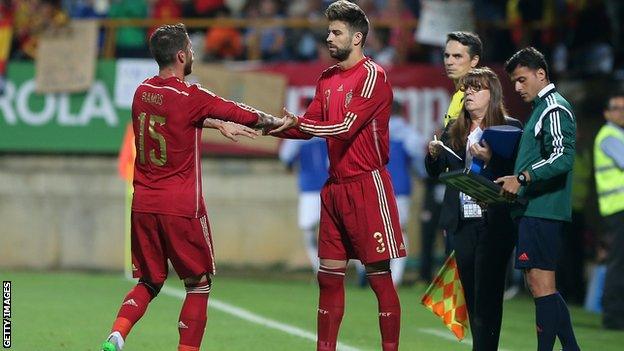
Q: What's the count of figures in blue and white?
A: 2